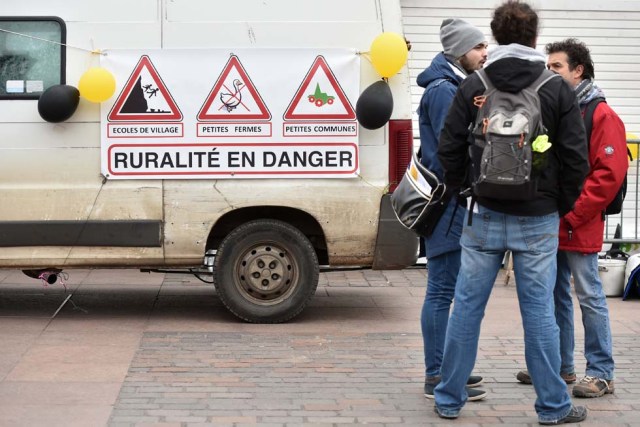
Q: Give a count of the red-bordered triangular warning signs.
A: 3